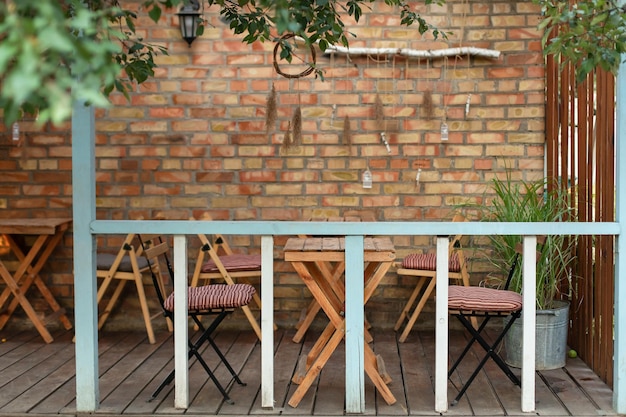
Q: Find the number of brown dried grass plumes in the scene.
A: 6